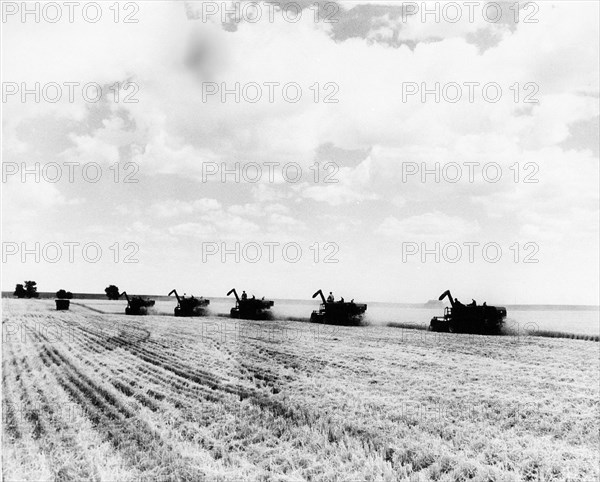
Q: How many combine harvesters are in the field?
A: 5